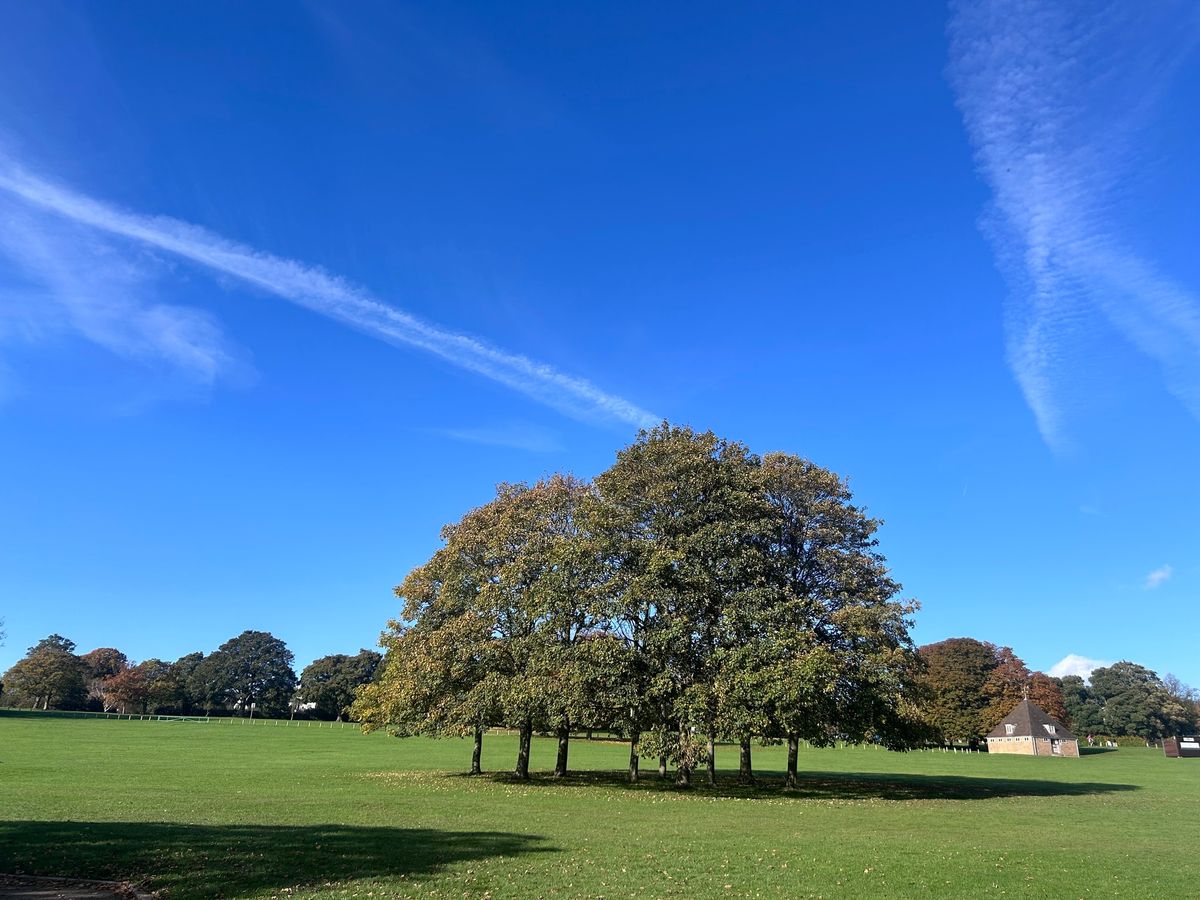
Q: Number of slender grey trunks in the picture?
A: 9